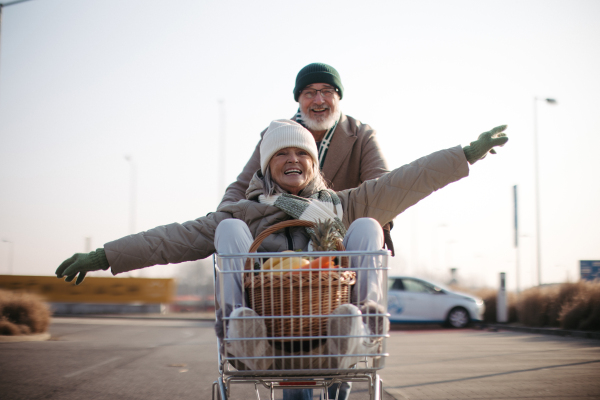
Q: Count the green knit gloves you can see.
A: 2